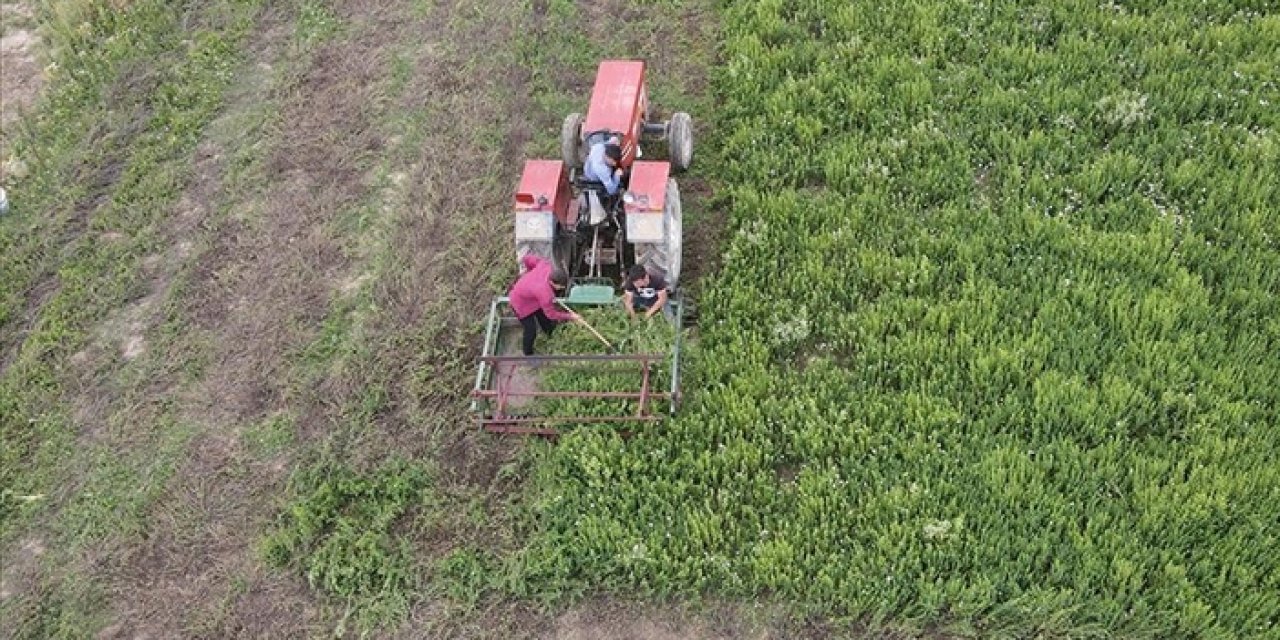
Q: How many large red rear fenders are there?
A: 2